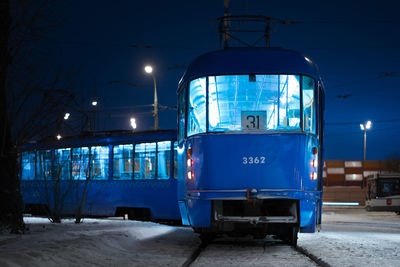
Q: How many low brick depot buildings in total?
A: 1